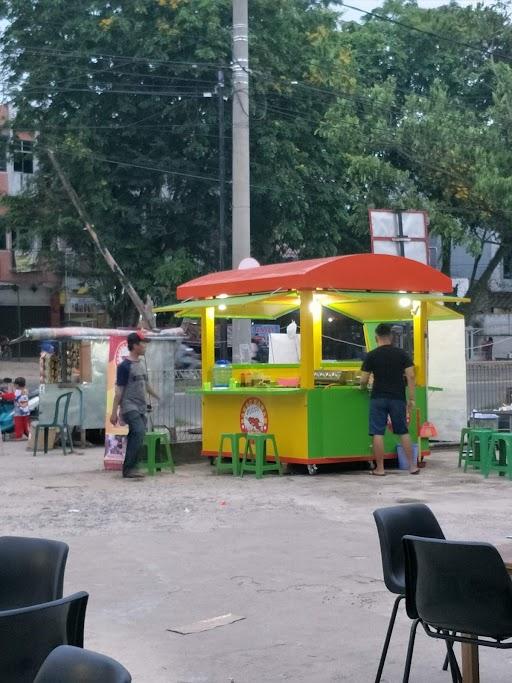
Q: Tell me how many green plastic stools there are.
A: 6